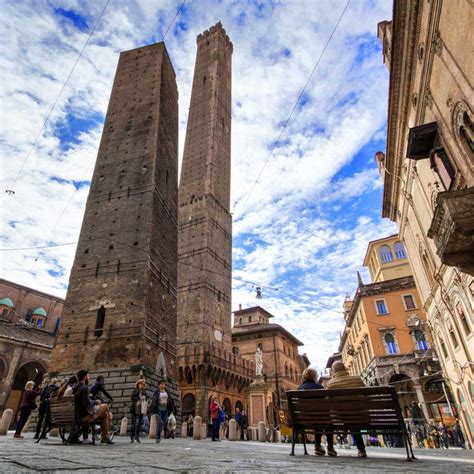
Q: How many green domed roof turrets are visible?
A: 2